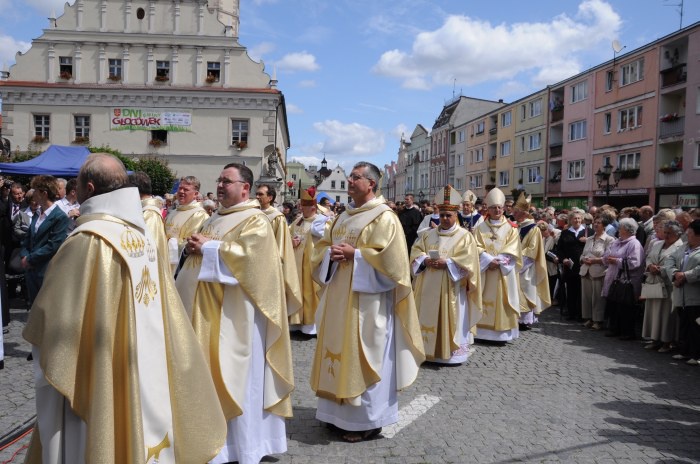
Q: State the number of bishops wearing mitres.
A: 5